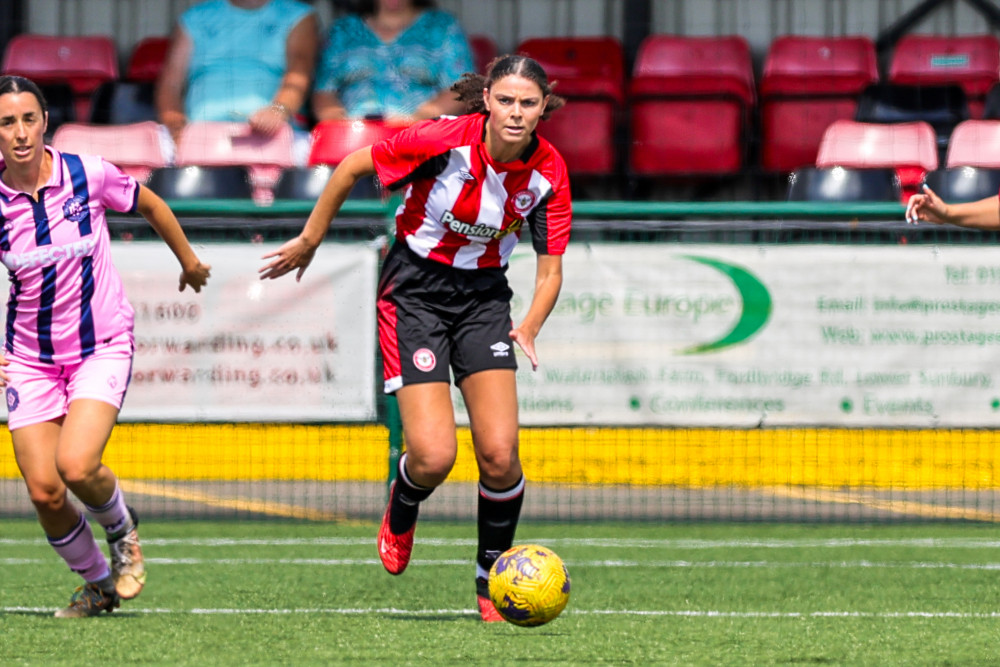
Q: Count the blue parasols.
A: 0